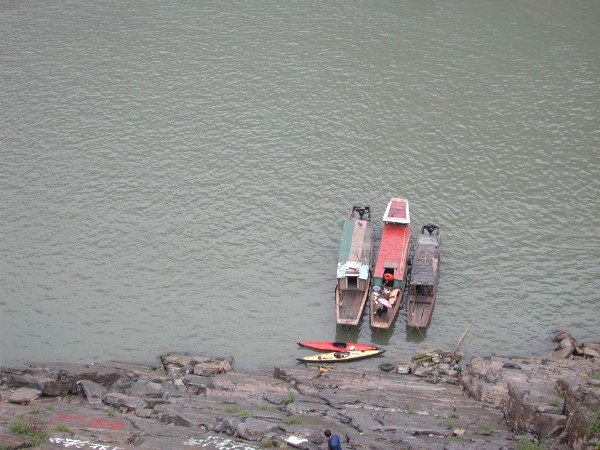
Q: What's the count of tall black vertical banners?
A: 0